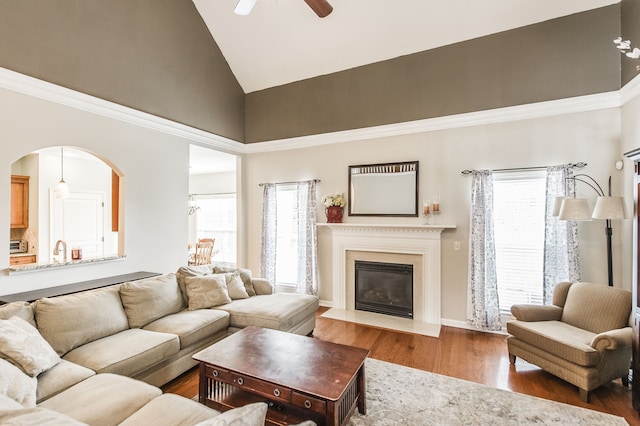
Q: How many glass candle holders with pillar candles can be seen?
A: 2